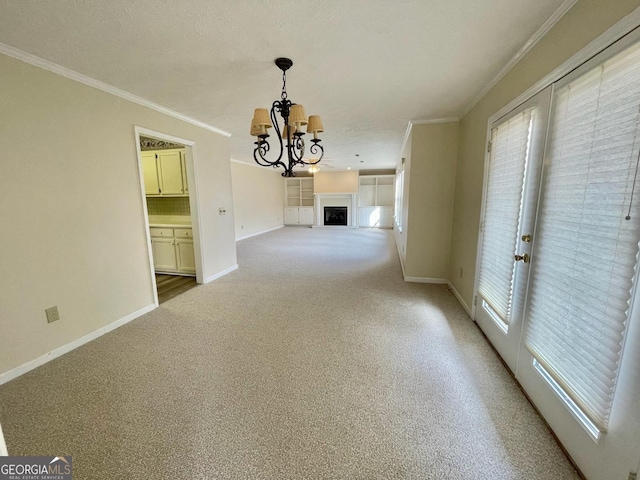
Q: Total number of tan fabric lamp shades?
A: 5